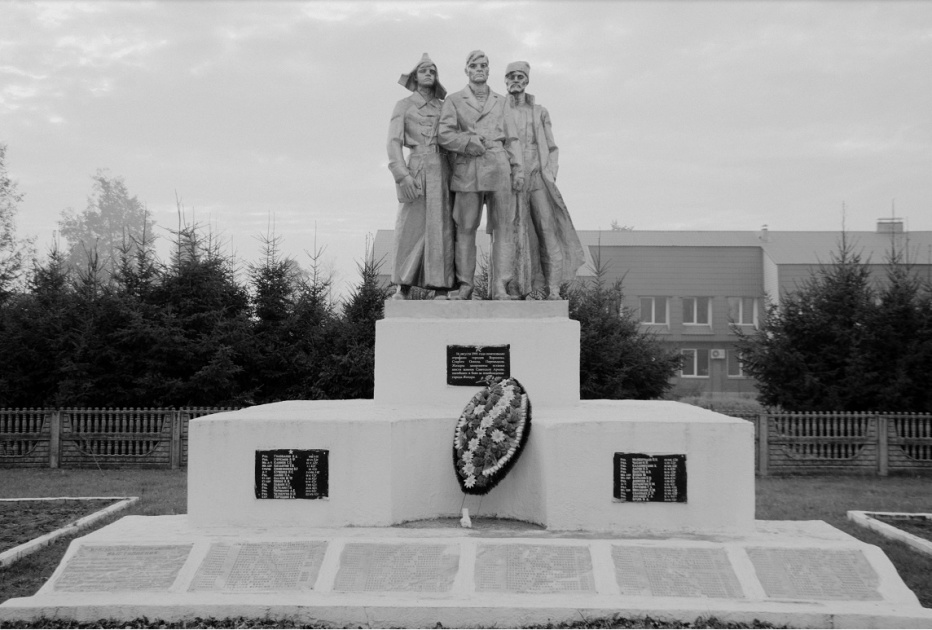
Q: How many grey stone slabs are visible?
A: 6